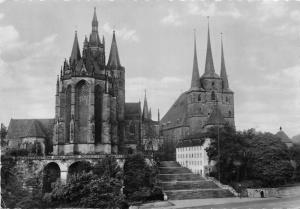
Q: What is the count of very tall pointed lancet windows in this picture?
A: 3